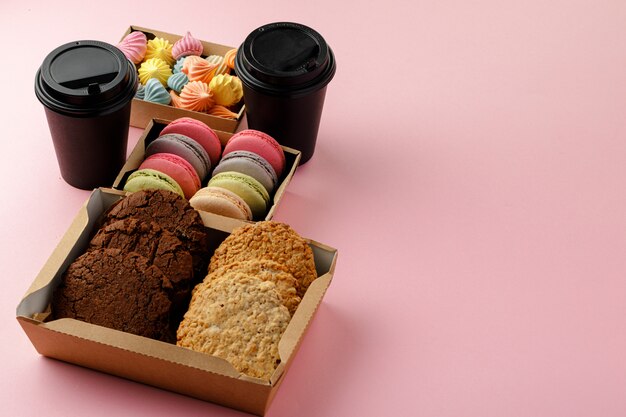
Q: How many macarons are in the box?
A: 8